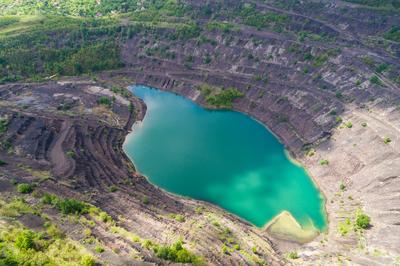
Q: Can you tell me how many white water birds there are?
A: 0